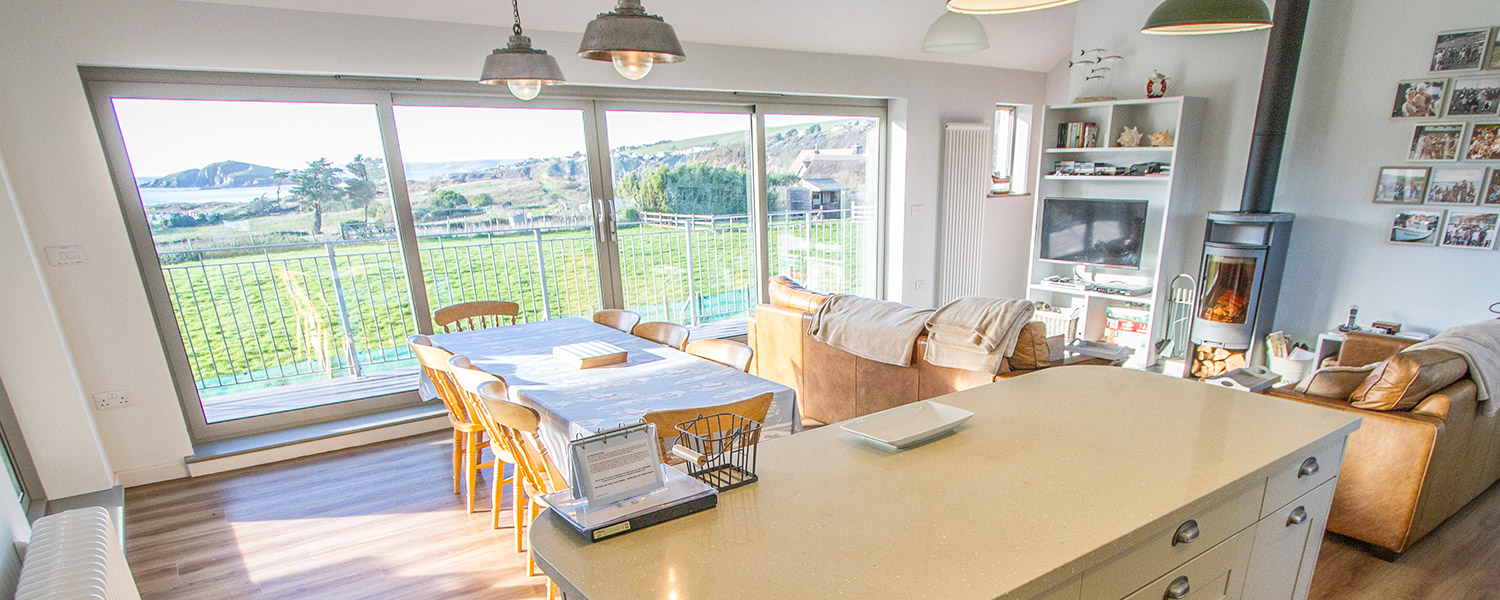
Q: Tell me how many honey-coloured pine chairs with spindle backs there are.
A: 8